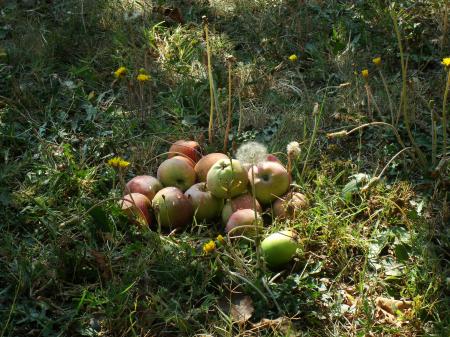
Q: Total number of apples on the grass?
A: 14